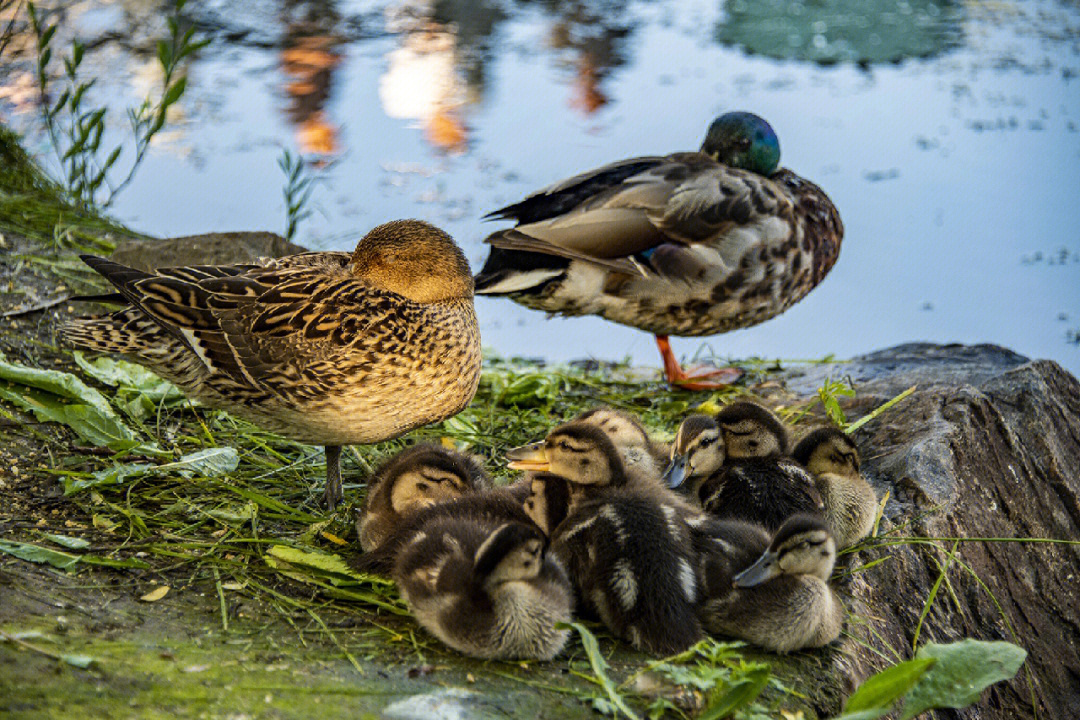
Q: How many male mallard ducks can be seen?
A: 1